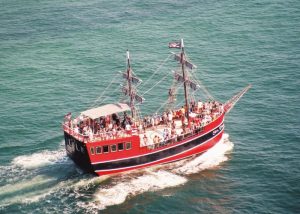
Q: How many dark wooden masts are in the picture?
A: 2